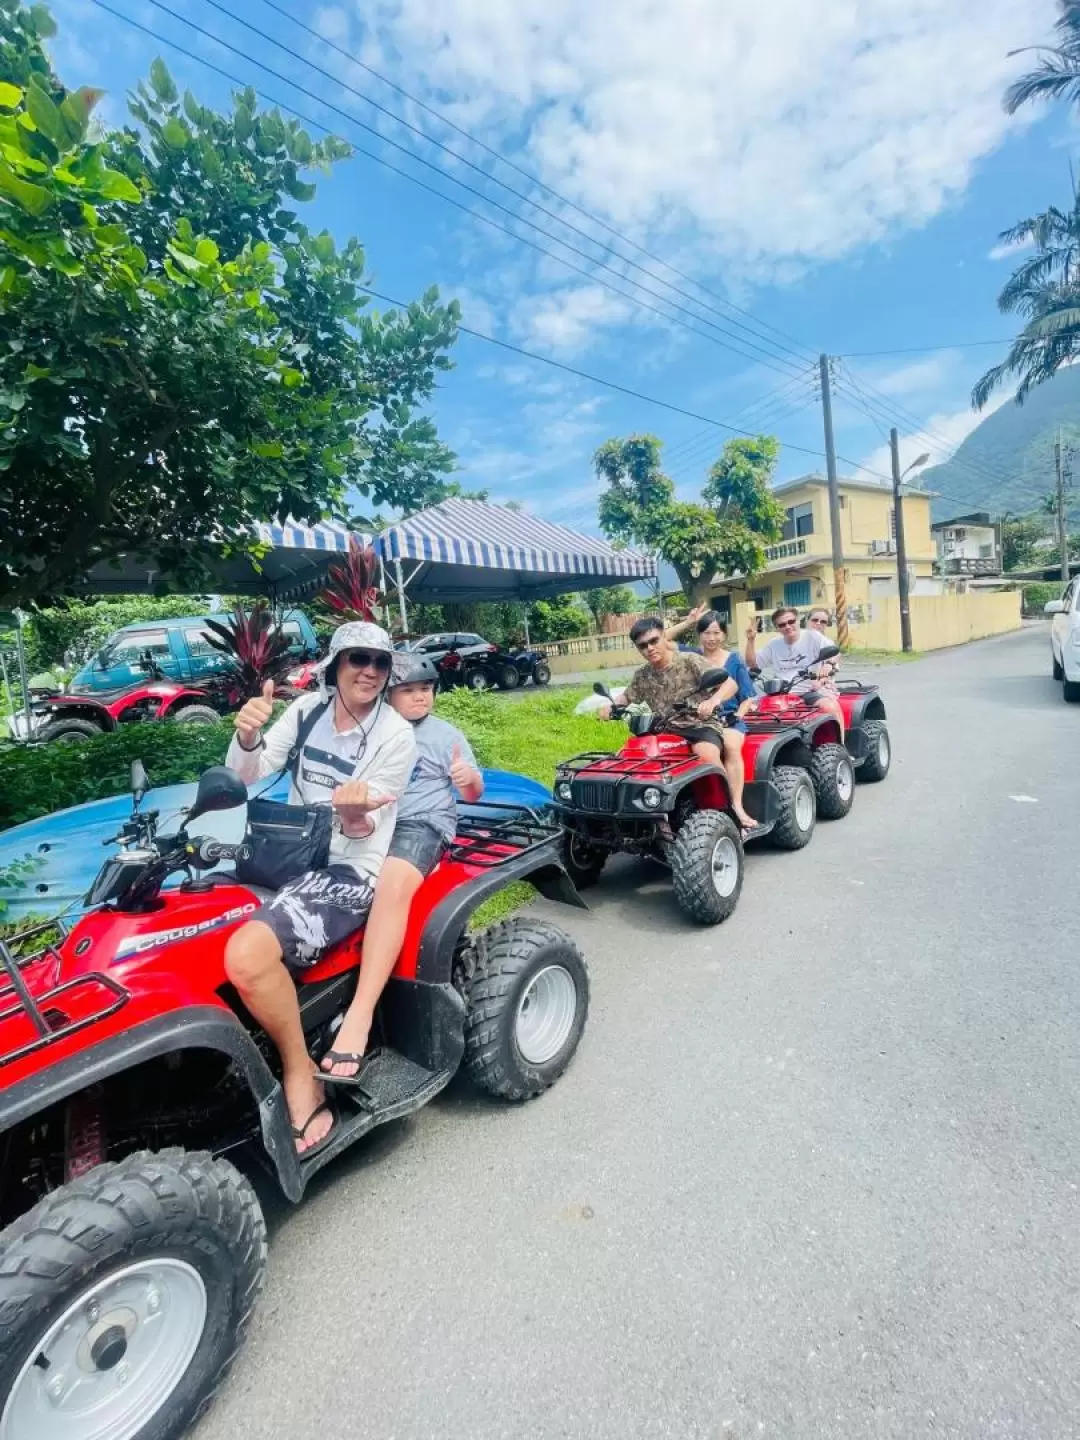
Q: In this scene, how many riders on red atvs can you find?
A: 6